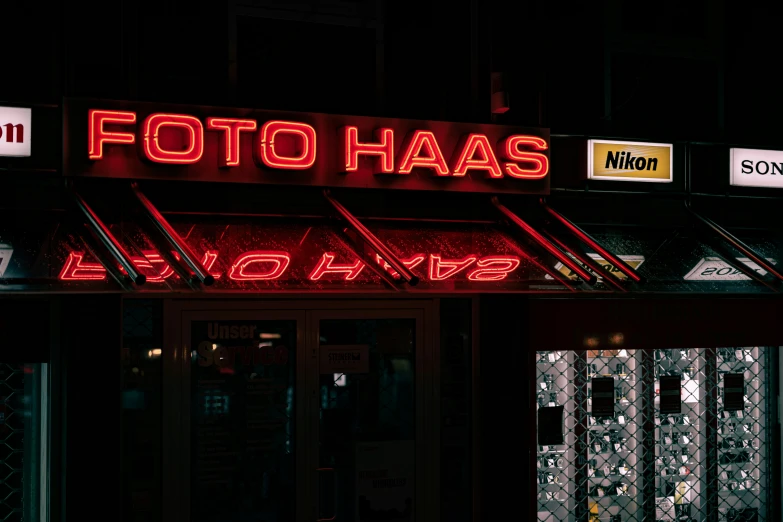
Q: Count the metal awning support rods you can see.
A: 6